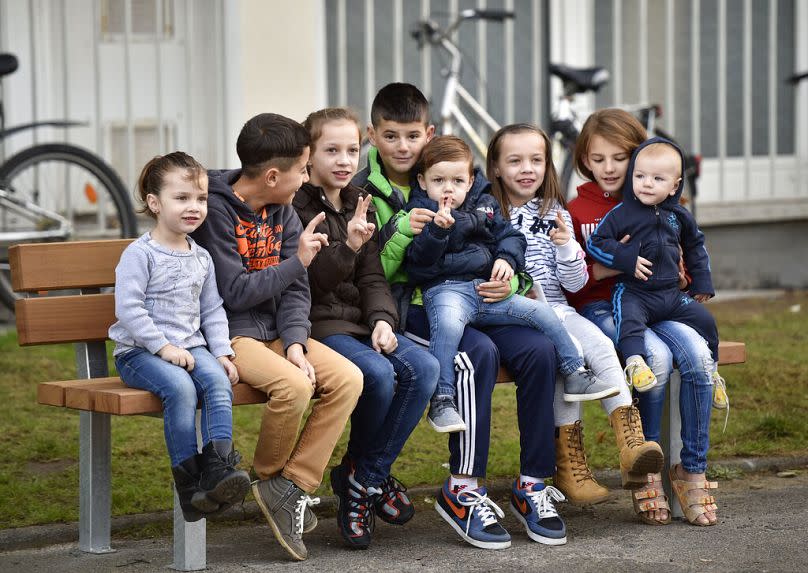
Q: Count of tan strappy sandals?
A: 2